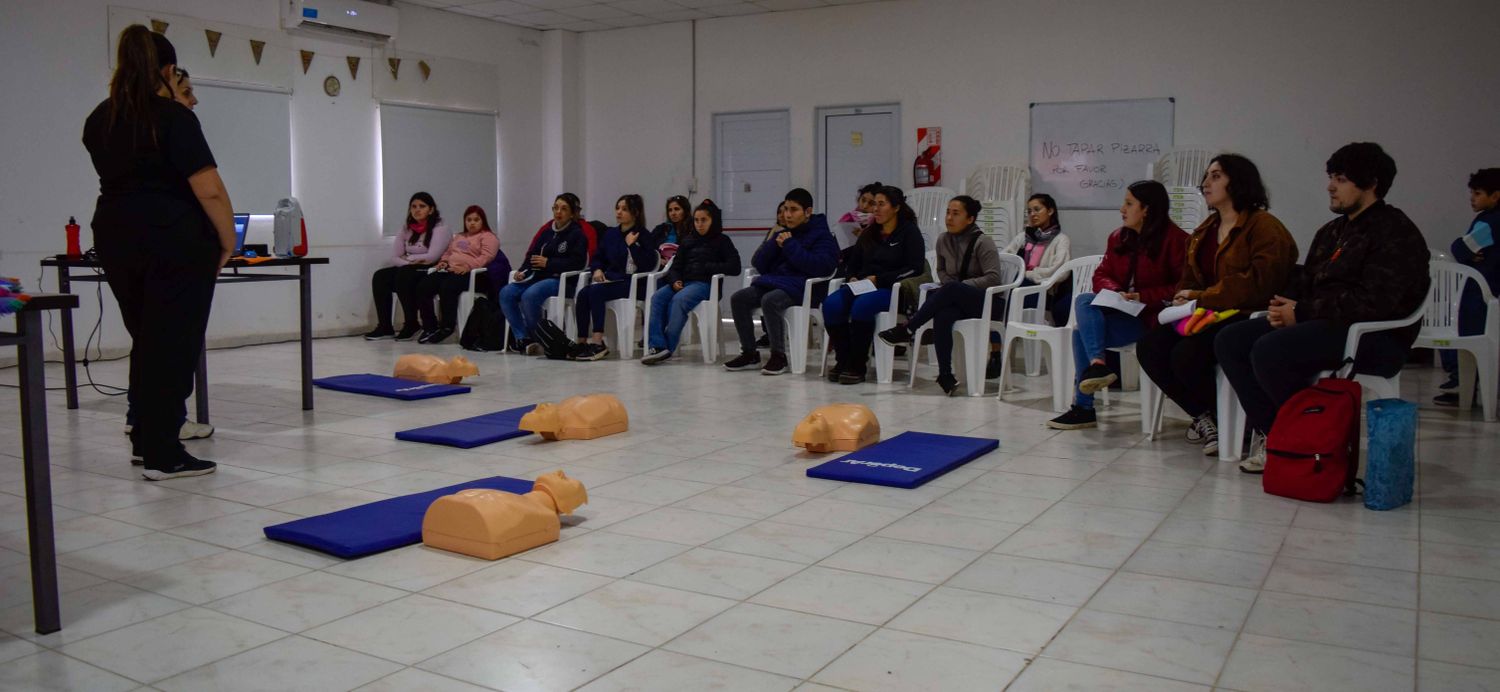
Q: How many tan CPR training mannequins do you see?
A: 4